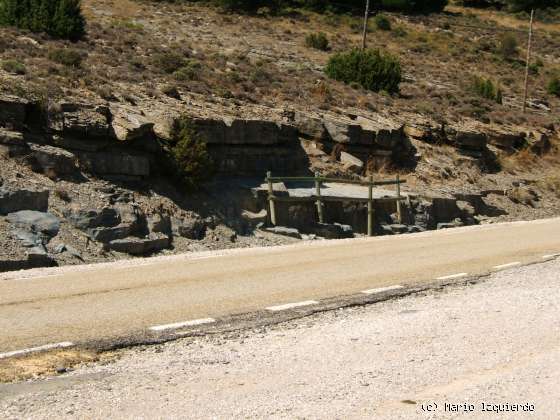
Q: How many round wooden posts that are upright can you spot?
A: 4